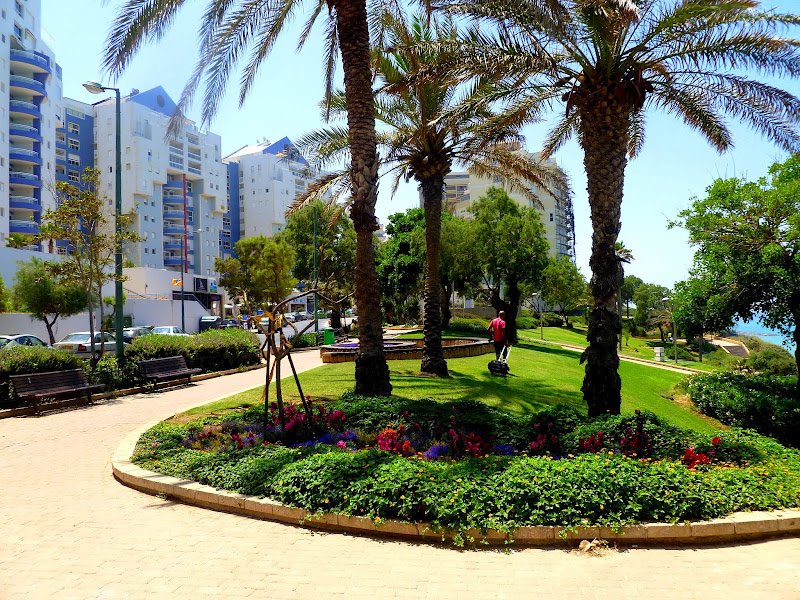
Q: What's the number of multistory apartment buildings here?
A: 4